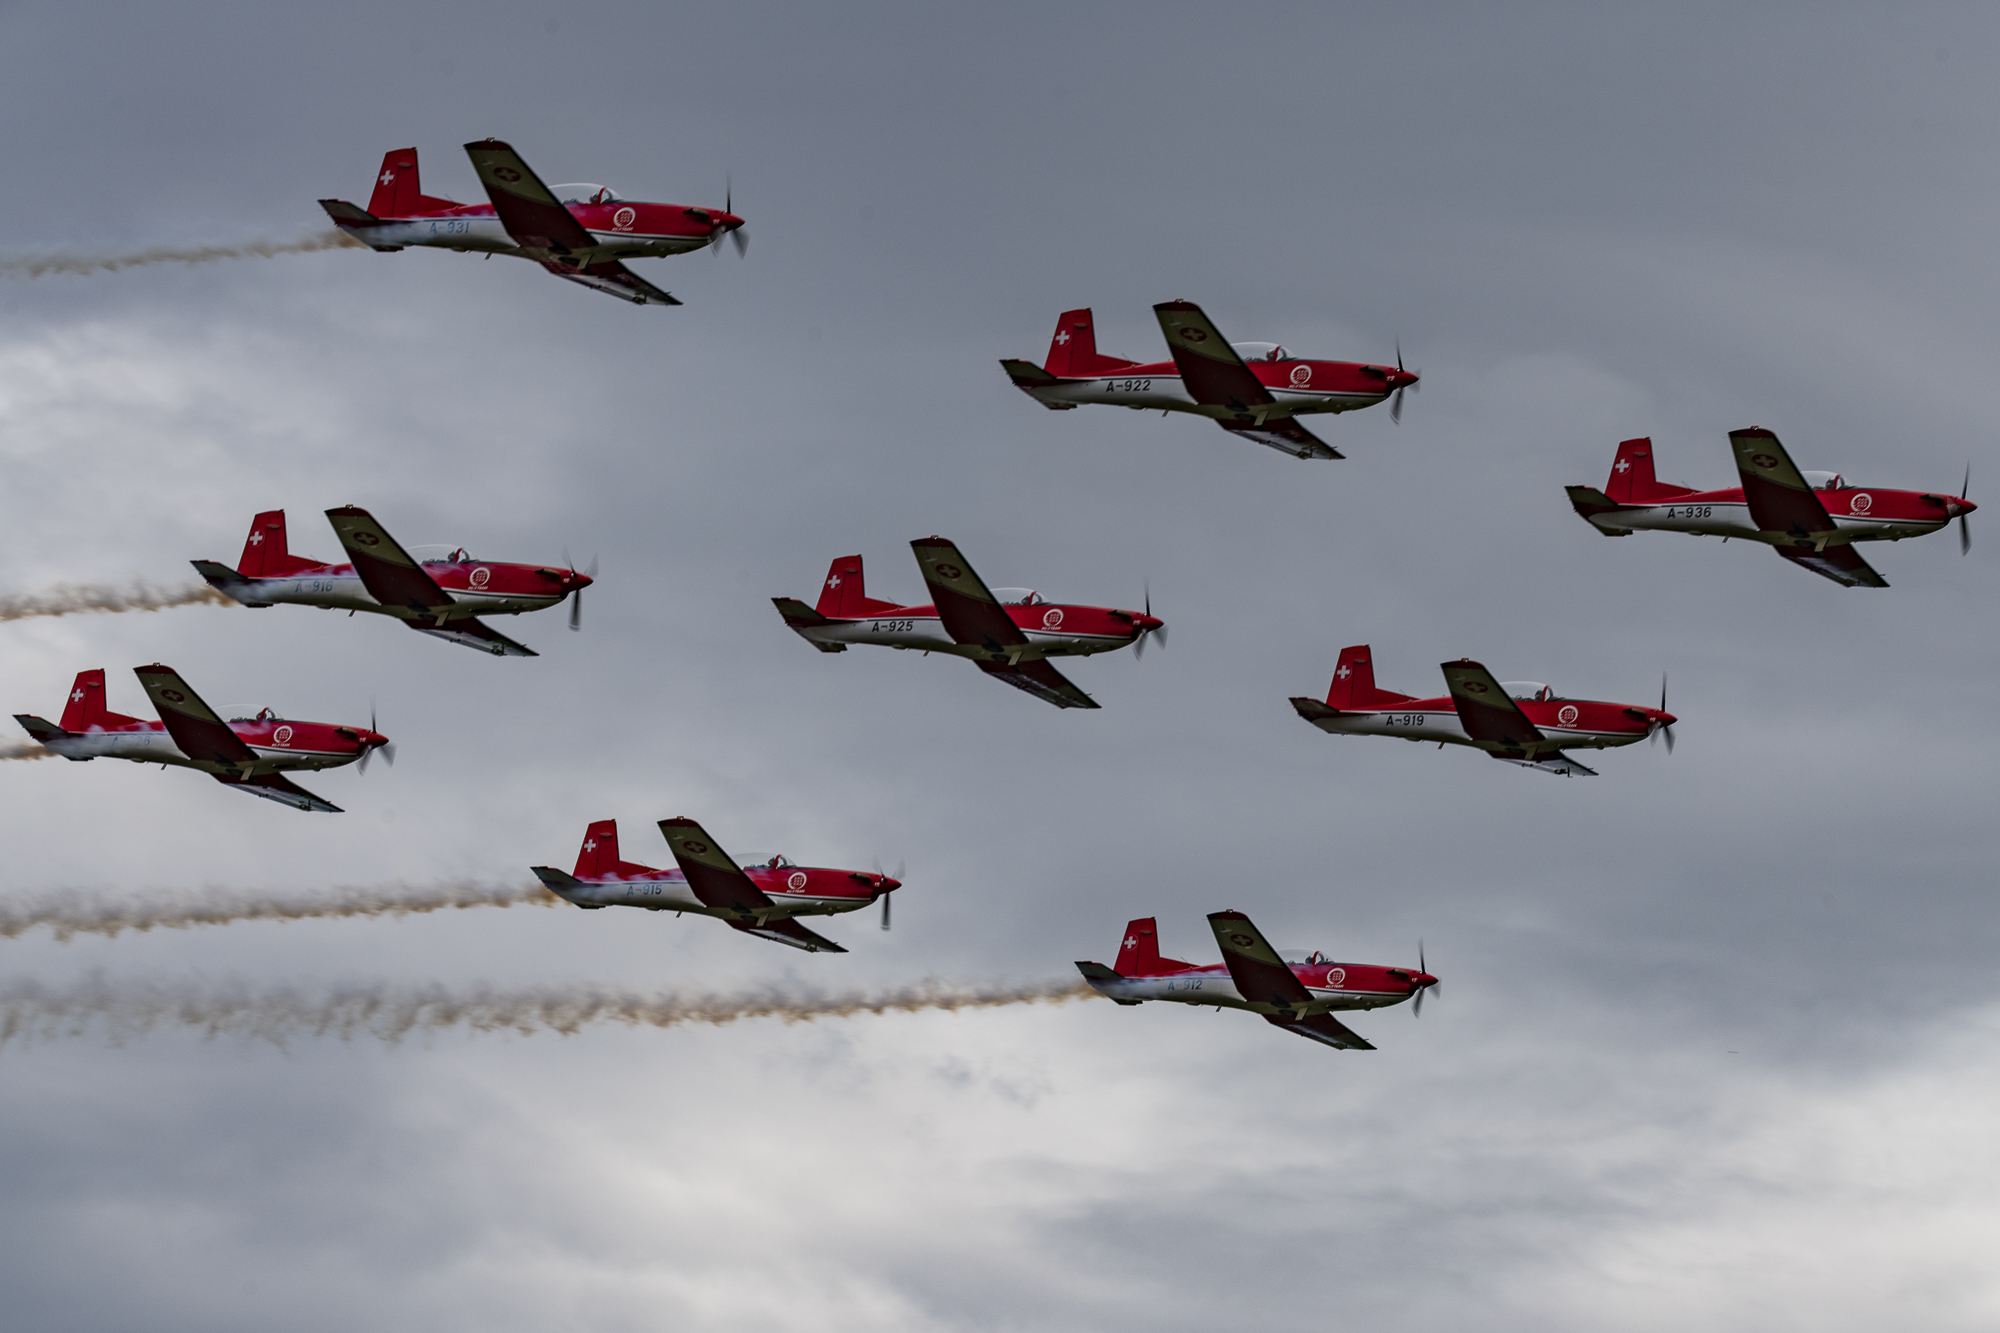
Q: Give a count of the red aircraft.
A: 9